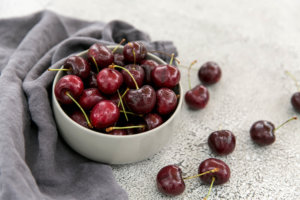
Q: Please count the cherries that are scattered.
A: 7